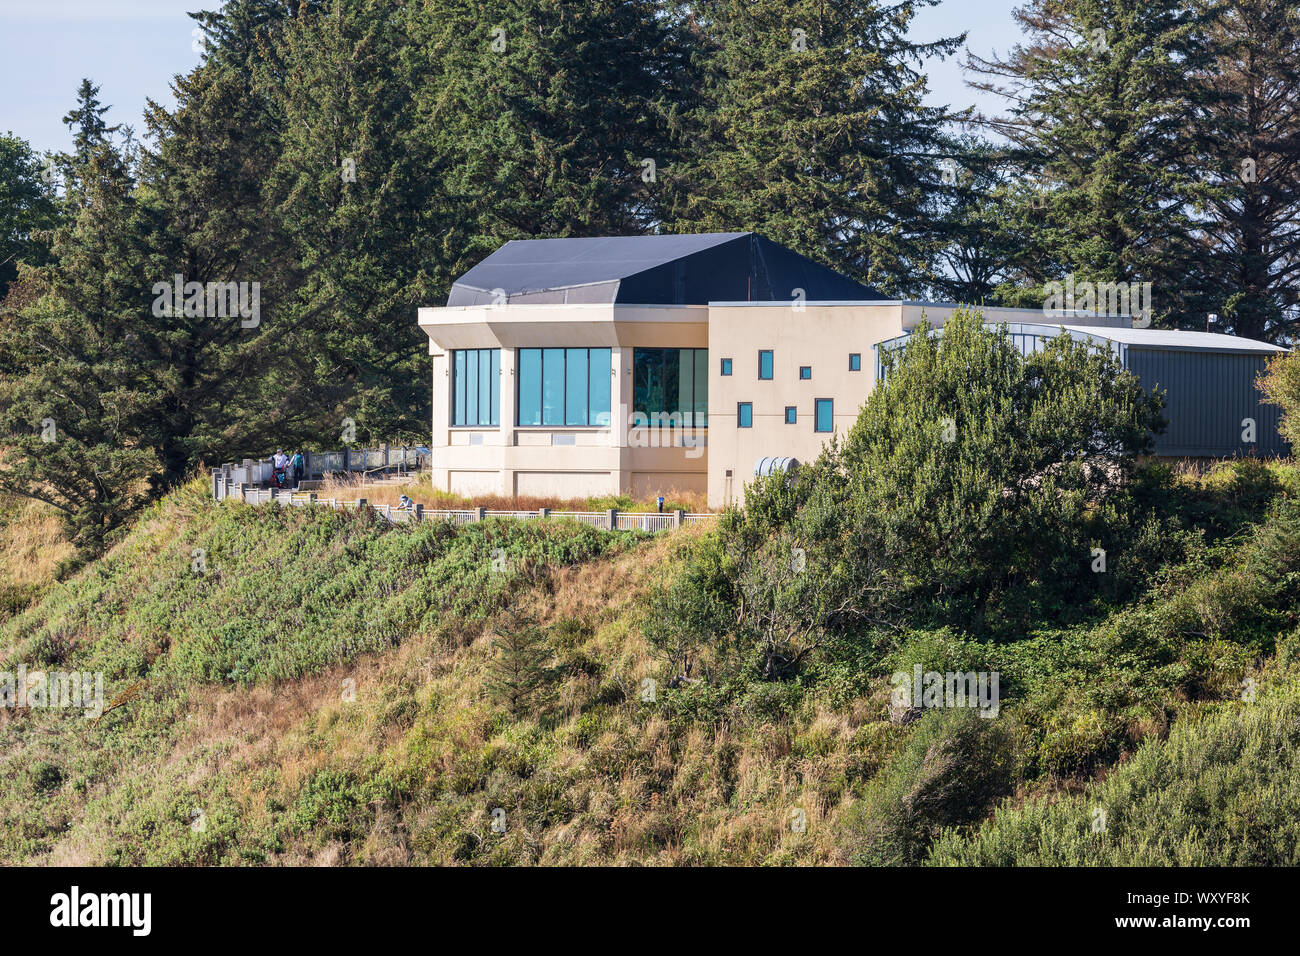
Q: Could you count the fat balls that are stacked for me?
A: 0